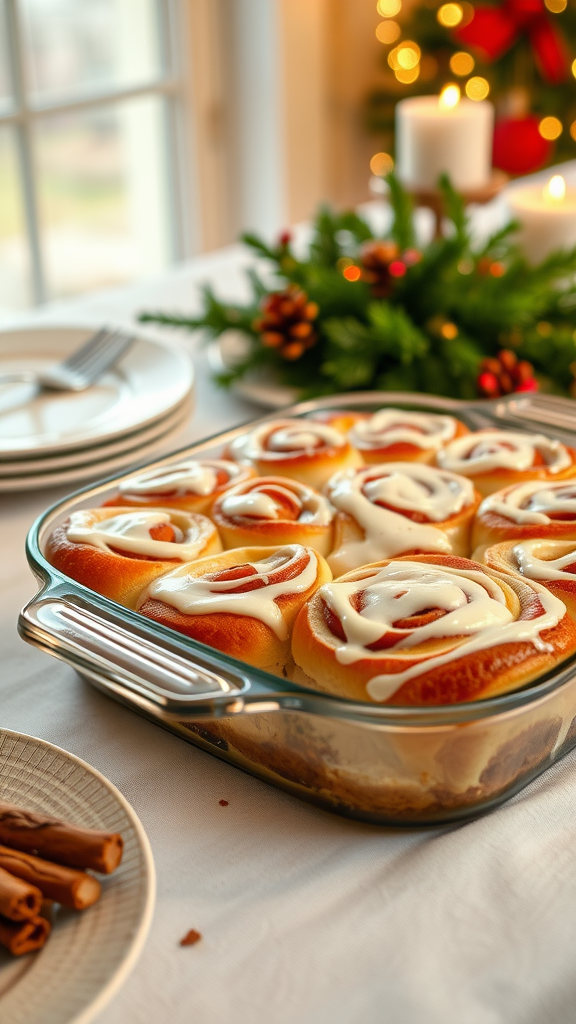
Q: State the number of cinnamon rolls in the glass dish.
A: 11